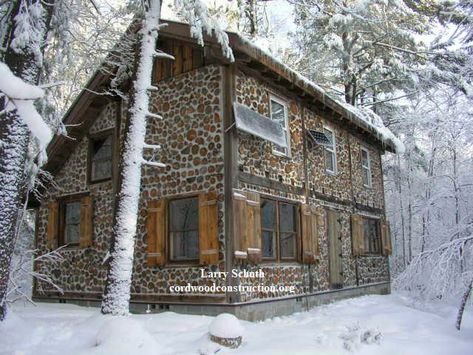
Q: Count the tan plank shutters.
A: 8